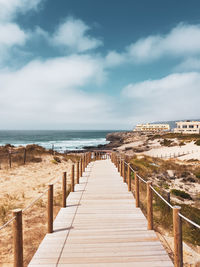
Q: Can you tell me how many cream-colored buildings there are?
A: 2